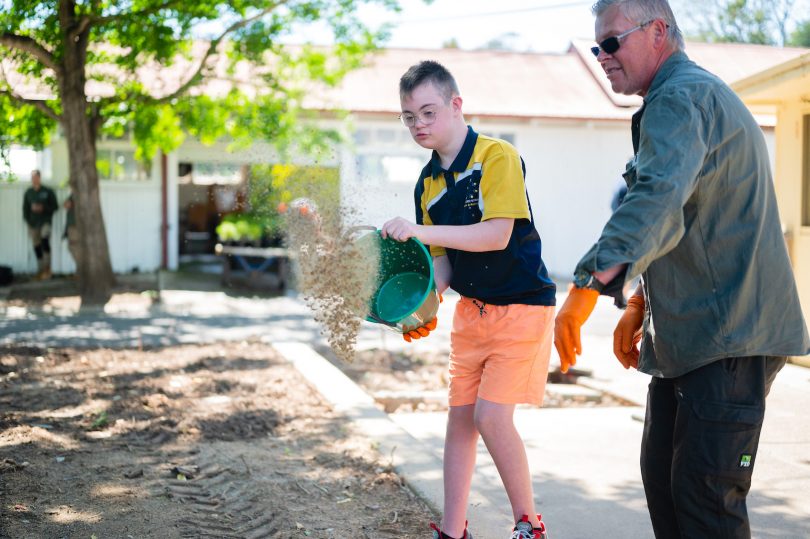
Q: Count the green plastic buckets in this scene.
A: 1